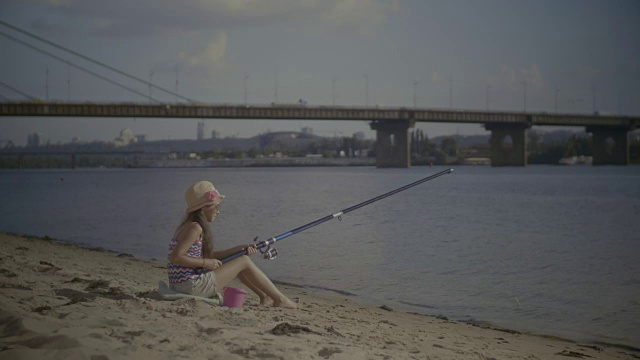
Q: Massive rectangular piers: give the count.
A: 3